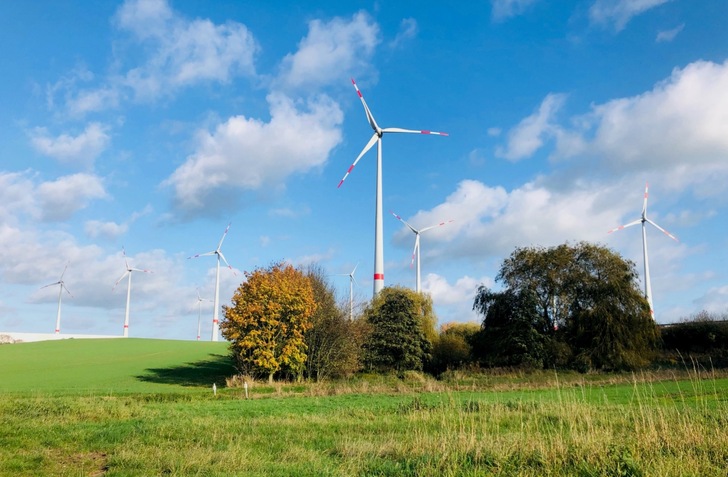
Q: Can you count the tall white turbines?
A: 8